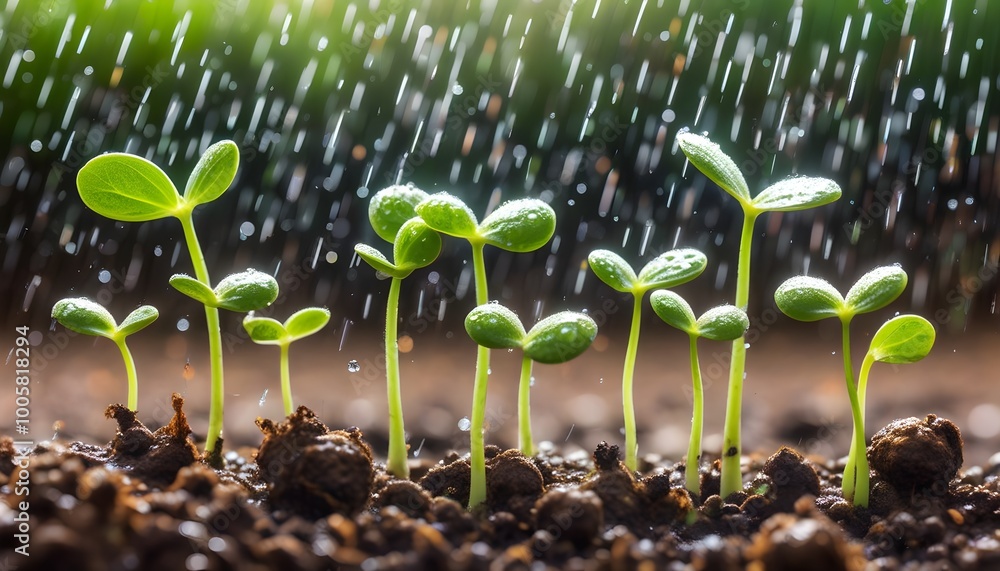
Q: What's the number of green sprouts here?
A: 11